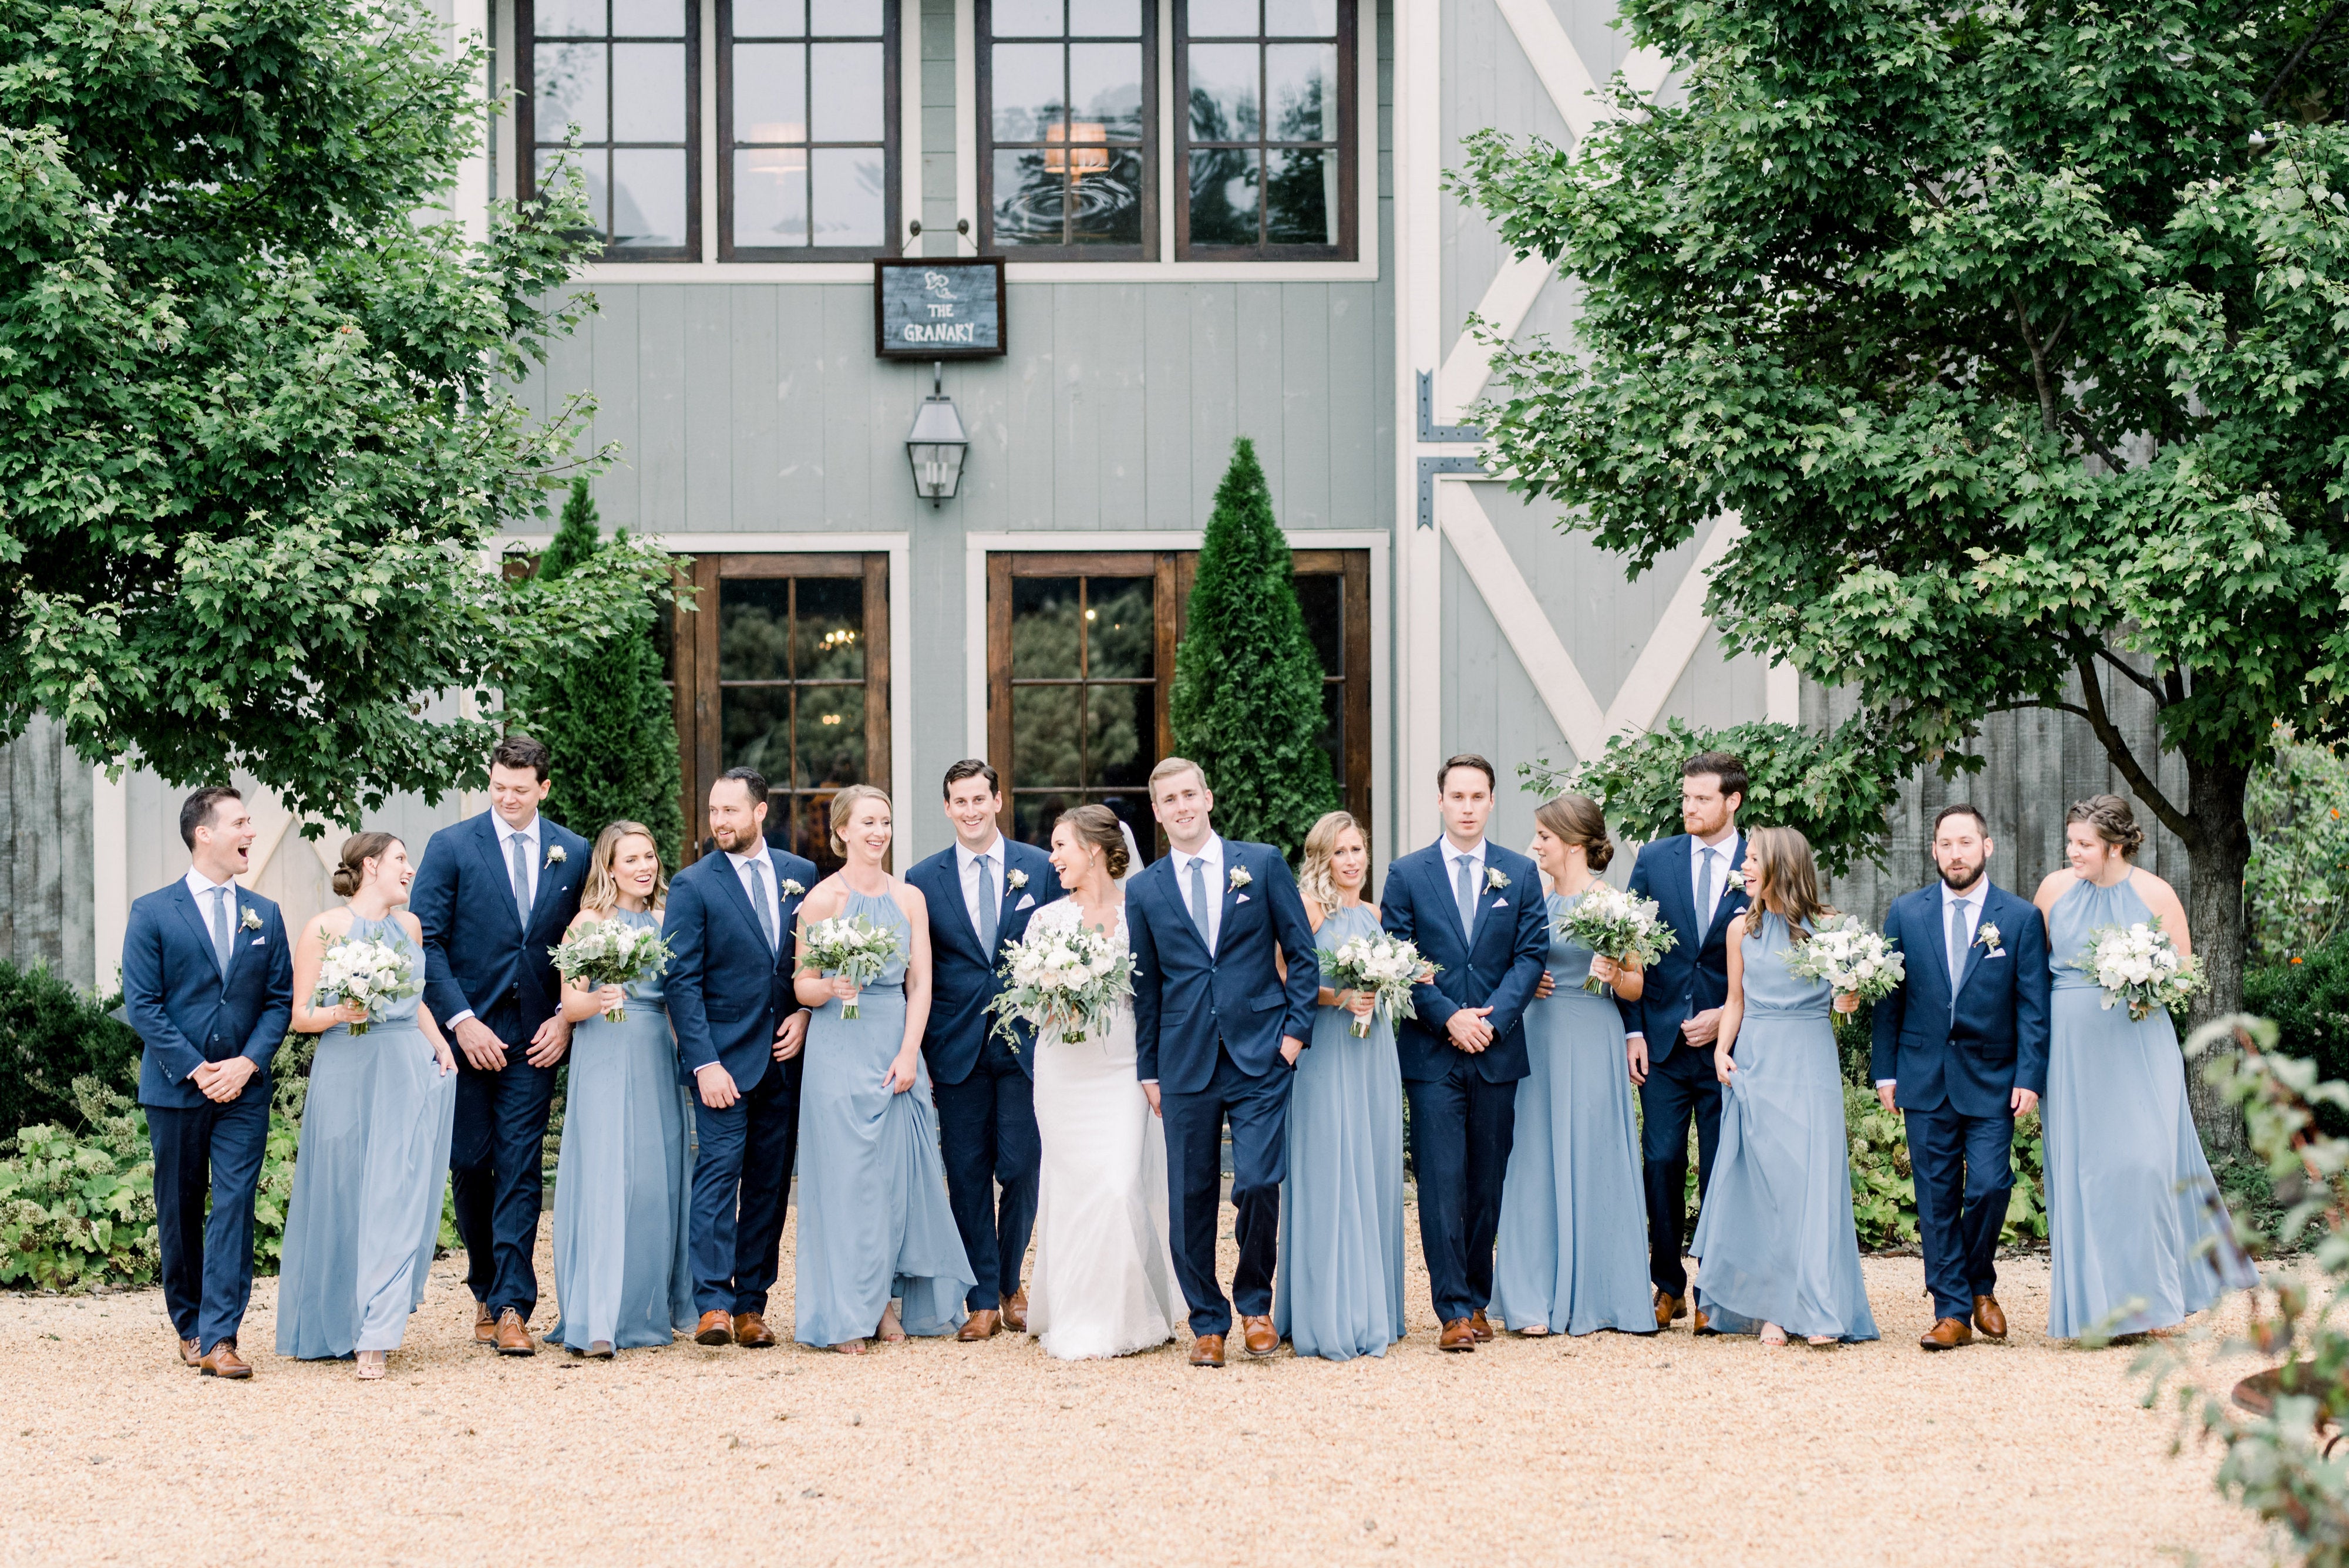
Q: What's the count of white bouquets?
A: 8